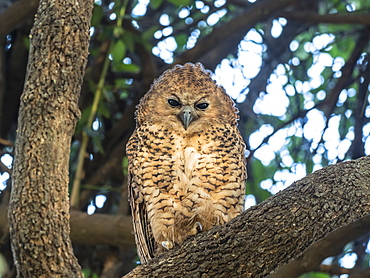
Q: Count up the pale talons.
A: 2